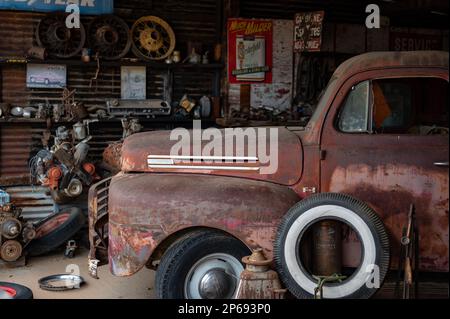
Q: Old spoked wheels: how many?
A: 3